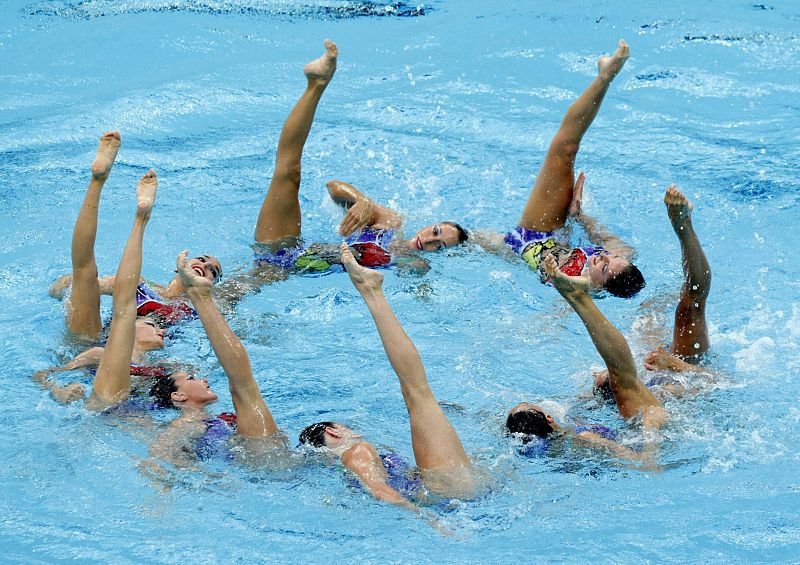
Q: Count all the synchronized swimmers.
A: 8